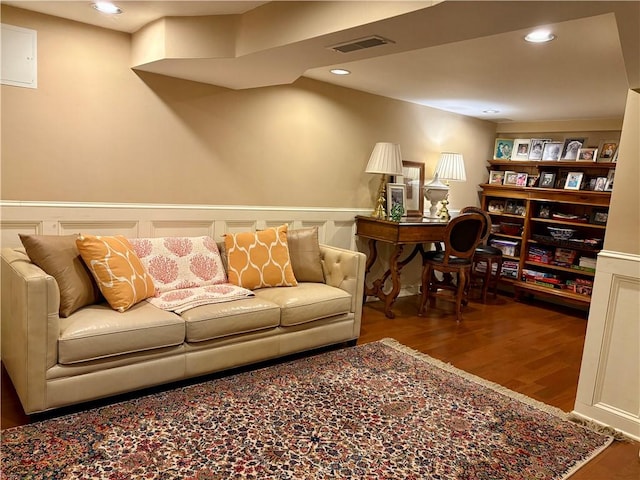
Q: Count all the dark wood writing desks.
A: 1